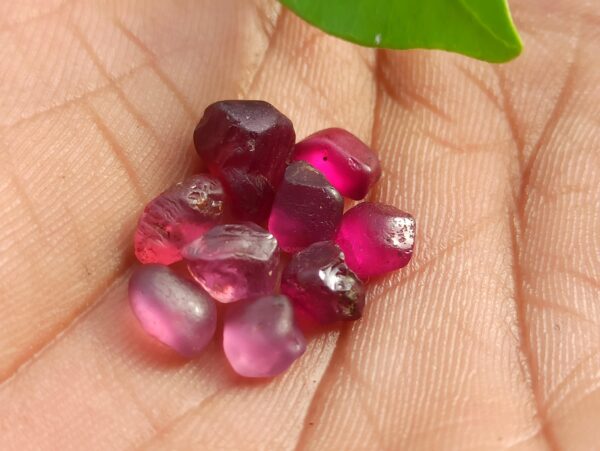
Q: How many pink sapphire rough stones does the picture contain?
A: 9